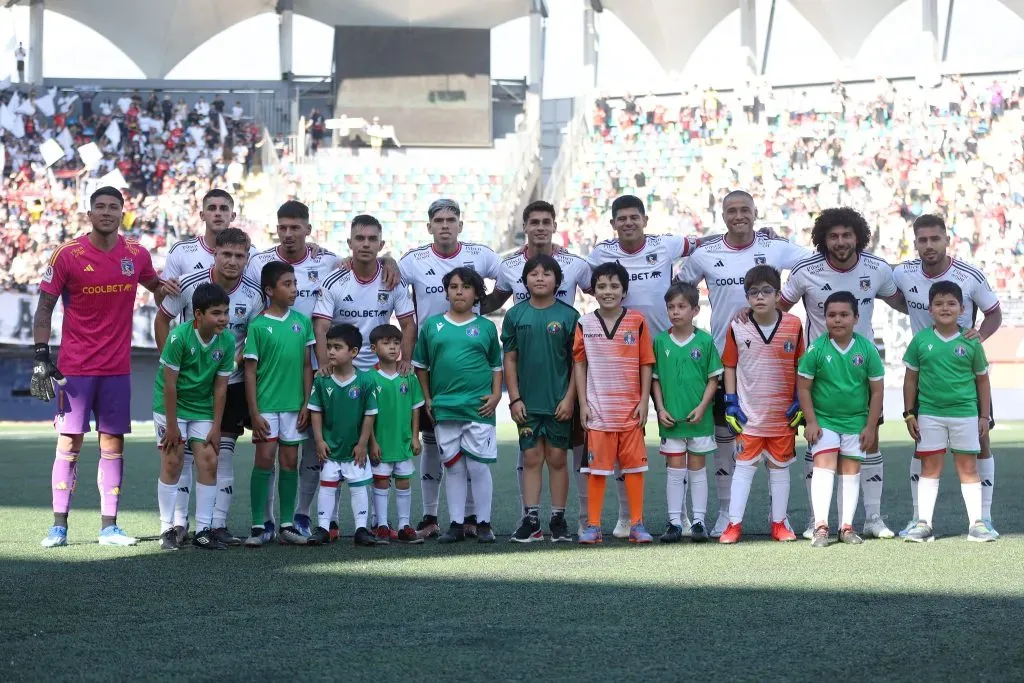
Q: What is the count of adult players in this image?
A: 11